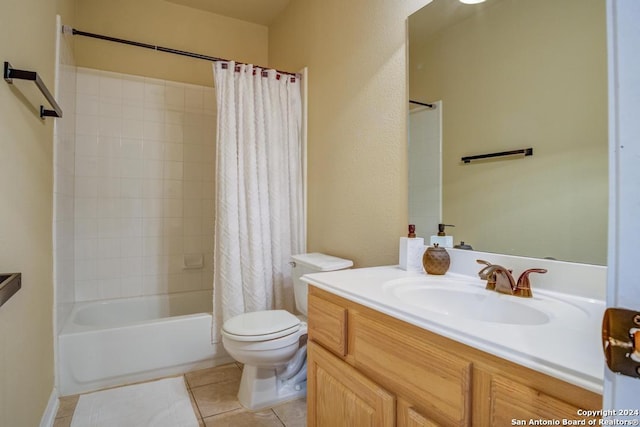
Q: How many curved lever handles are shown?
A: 2